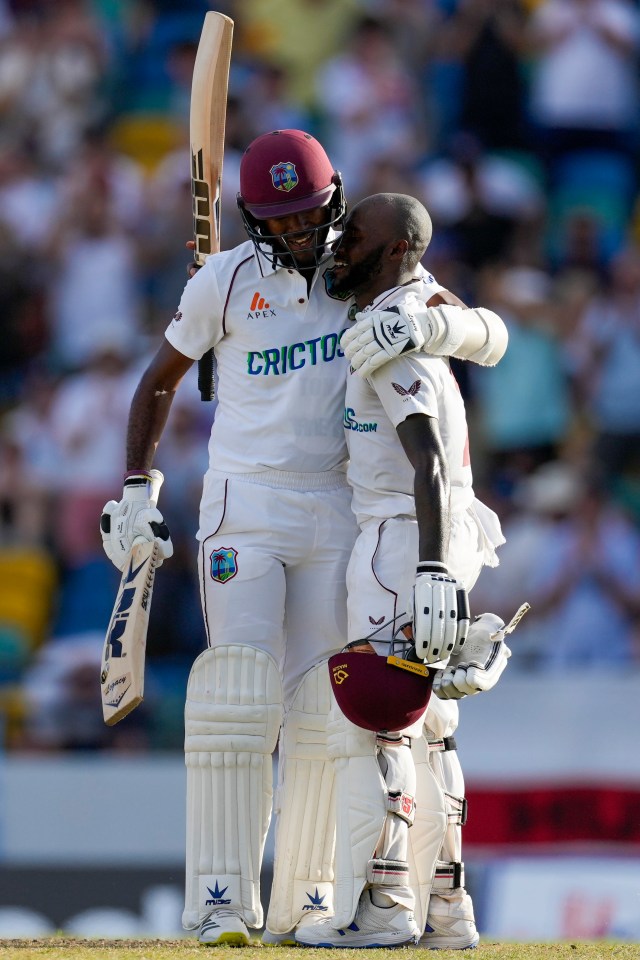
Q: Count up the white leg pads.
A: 4